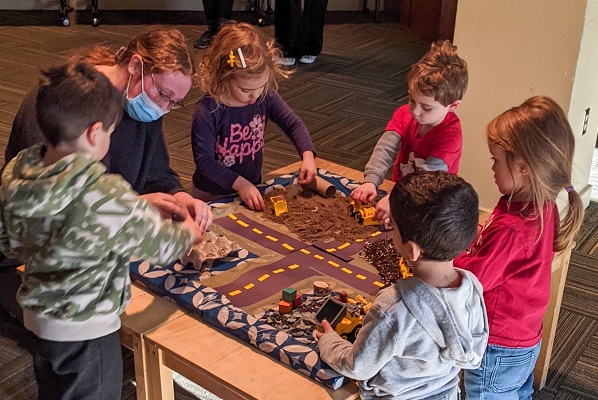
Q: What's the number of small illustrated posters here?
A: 0